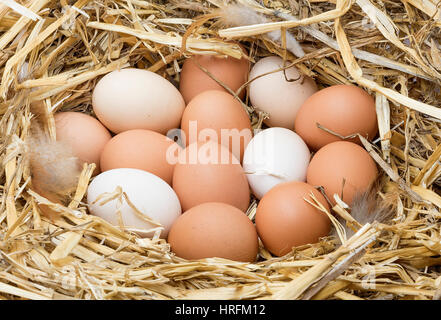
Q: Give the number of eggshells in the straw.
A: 13